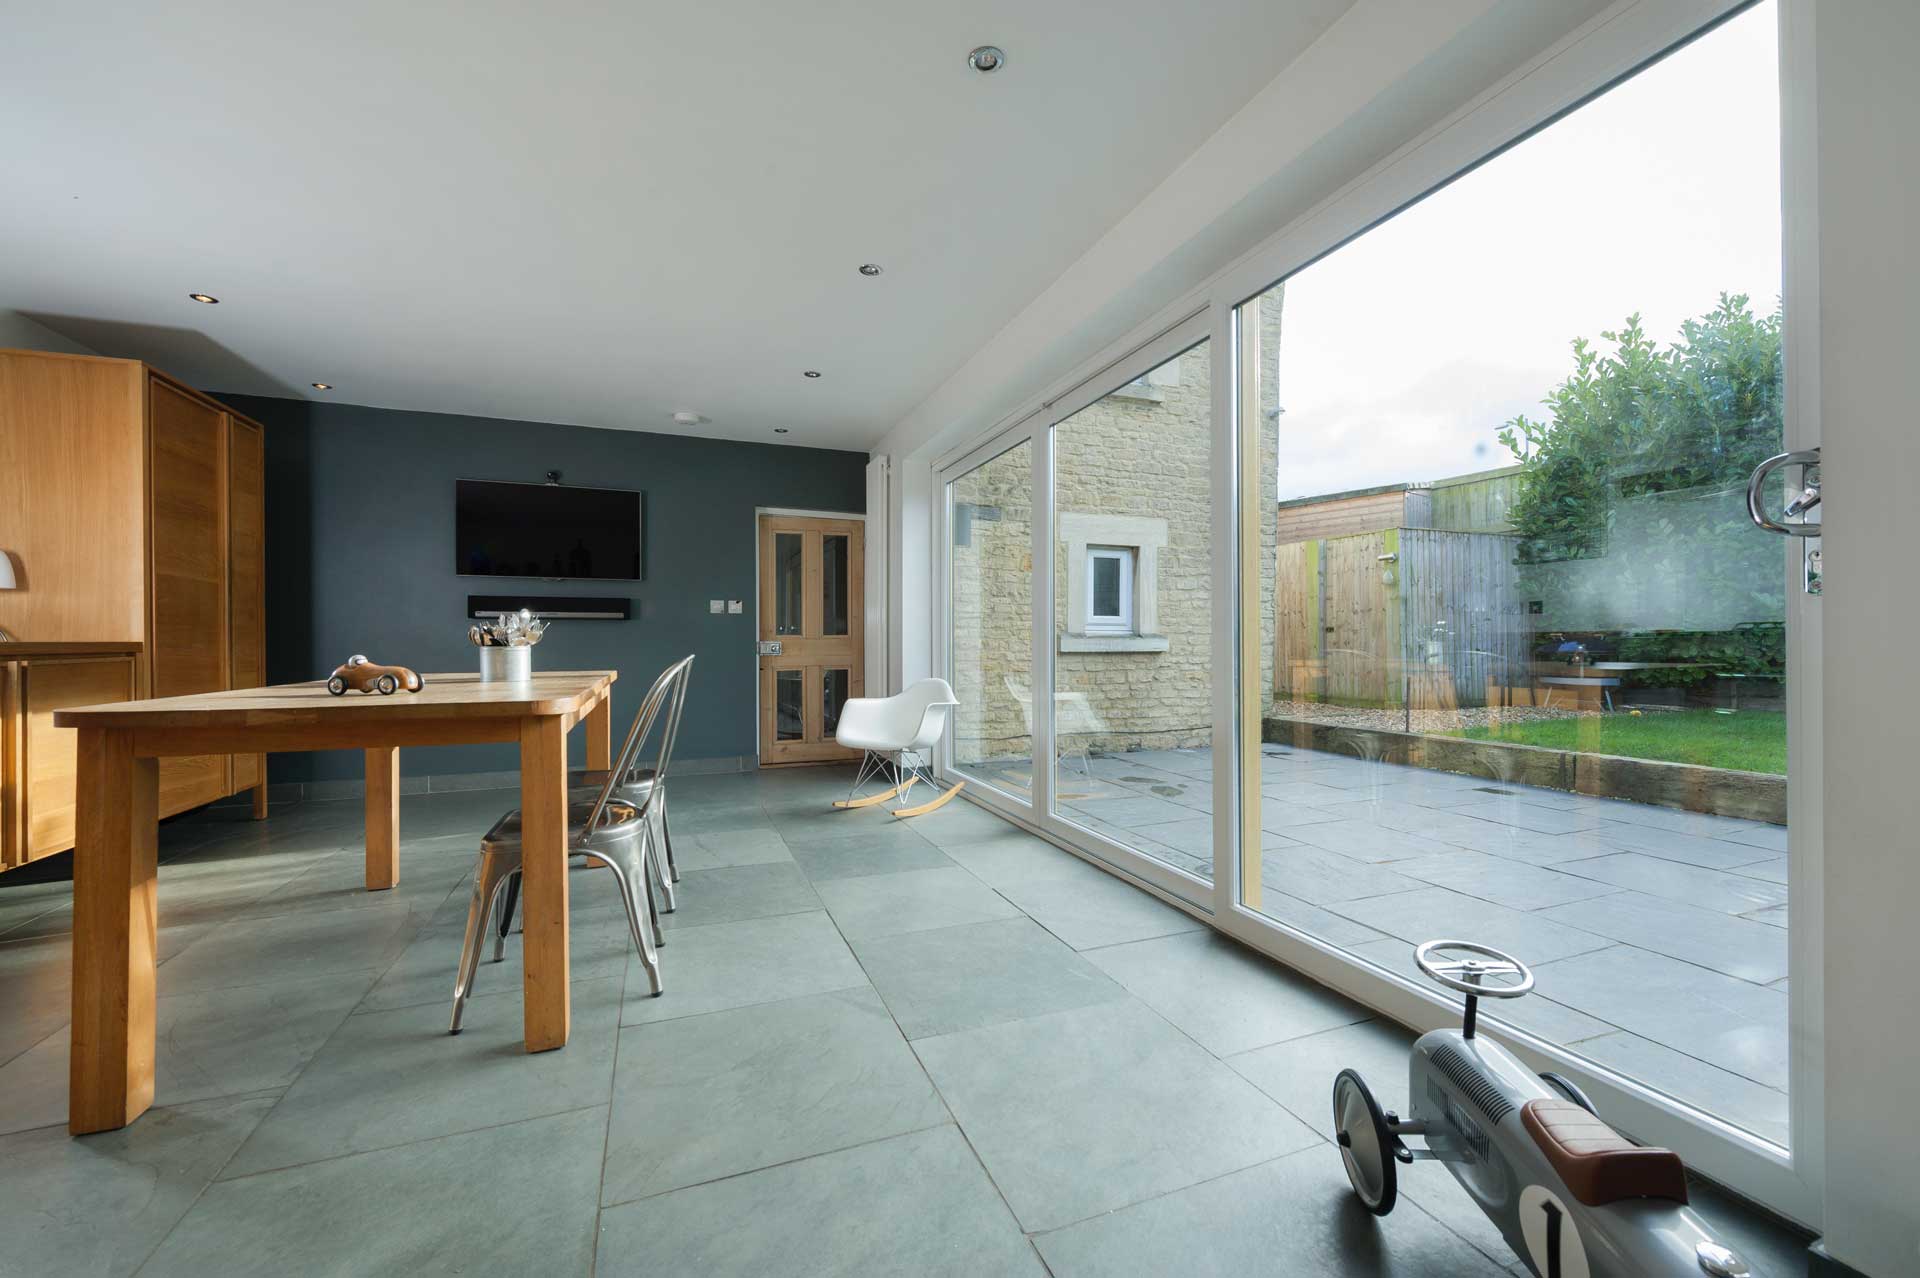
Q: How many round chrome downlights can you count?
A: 6